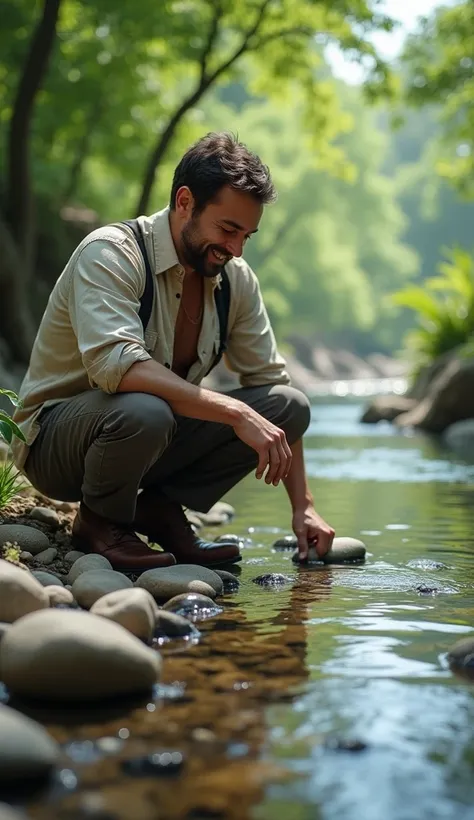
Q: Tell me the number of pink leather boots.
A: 0